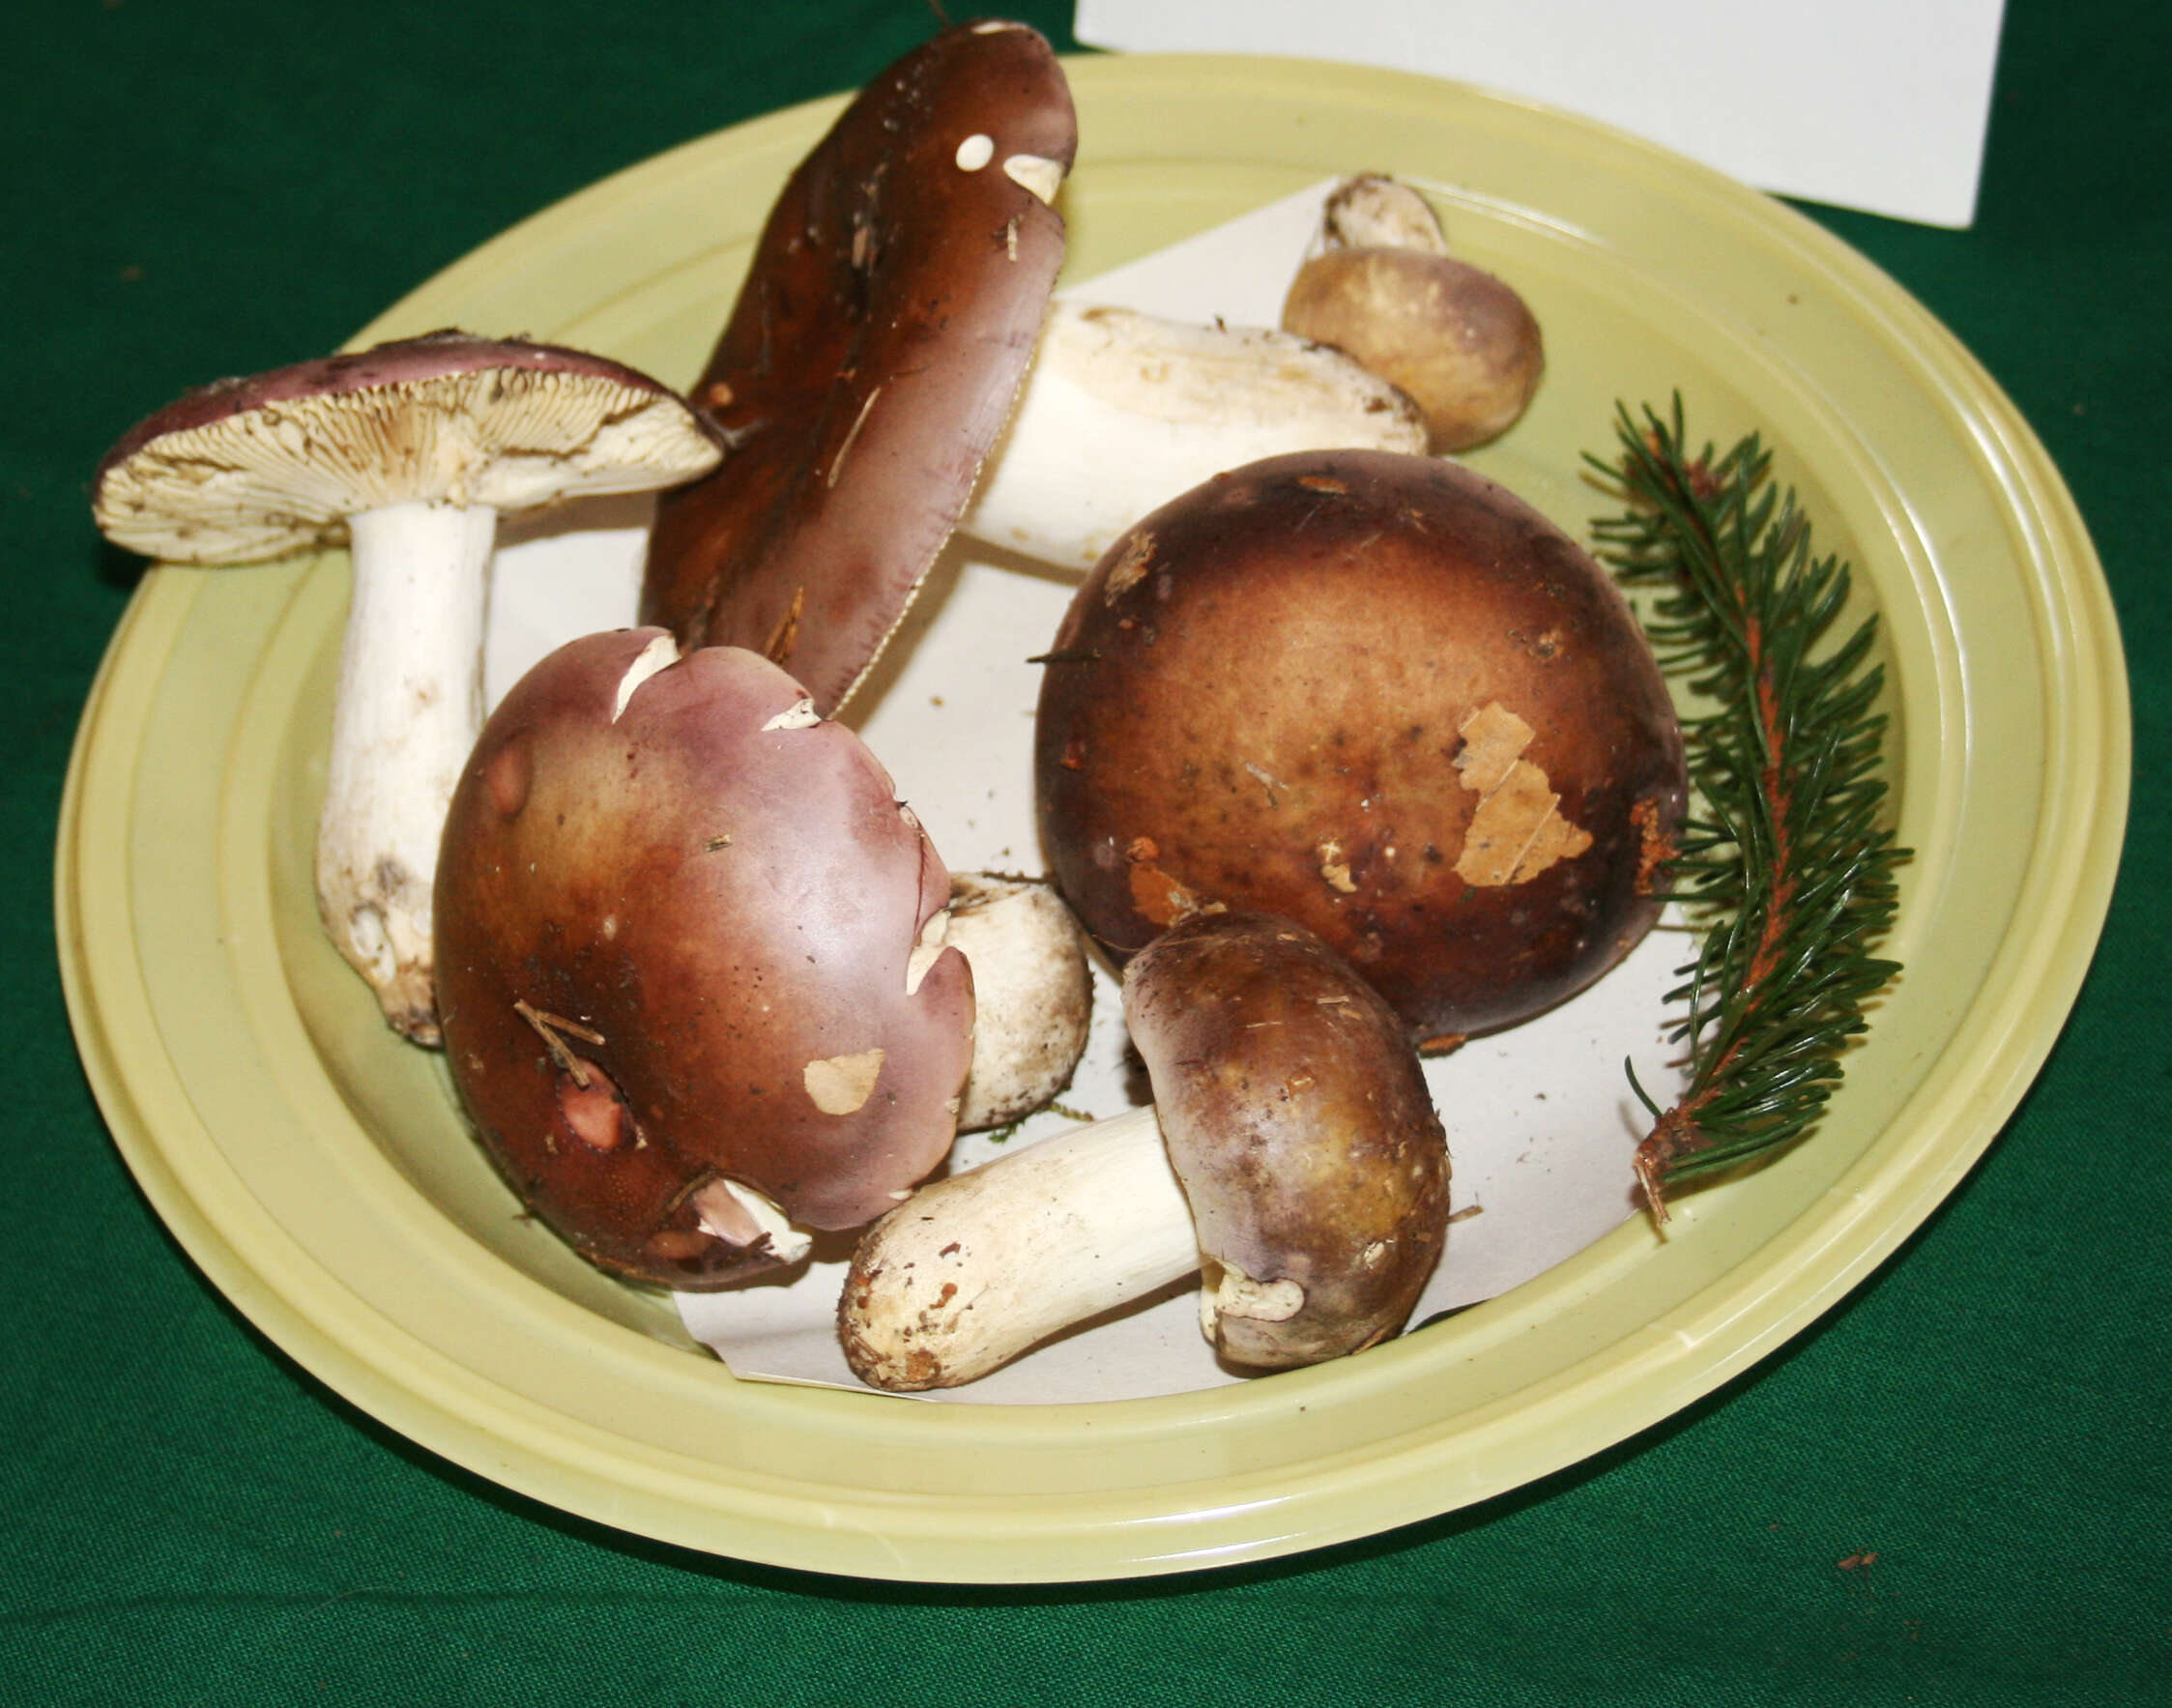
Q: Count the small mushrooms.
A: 1